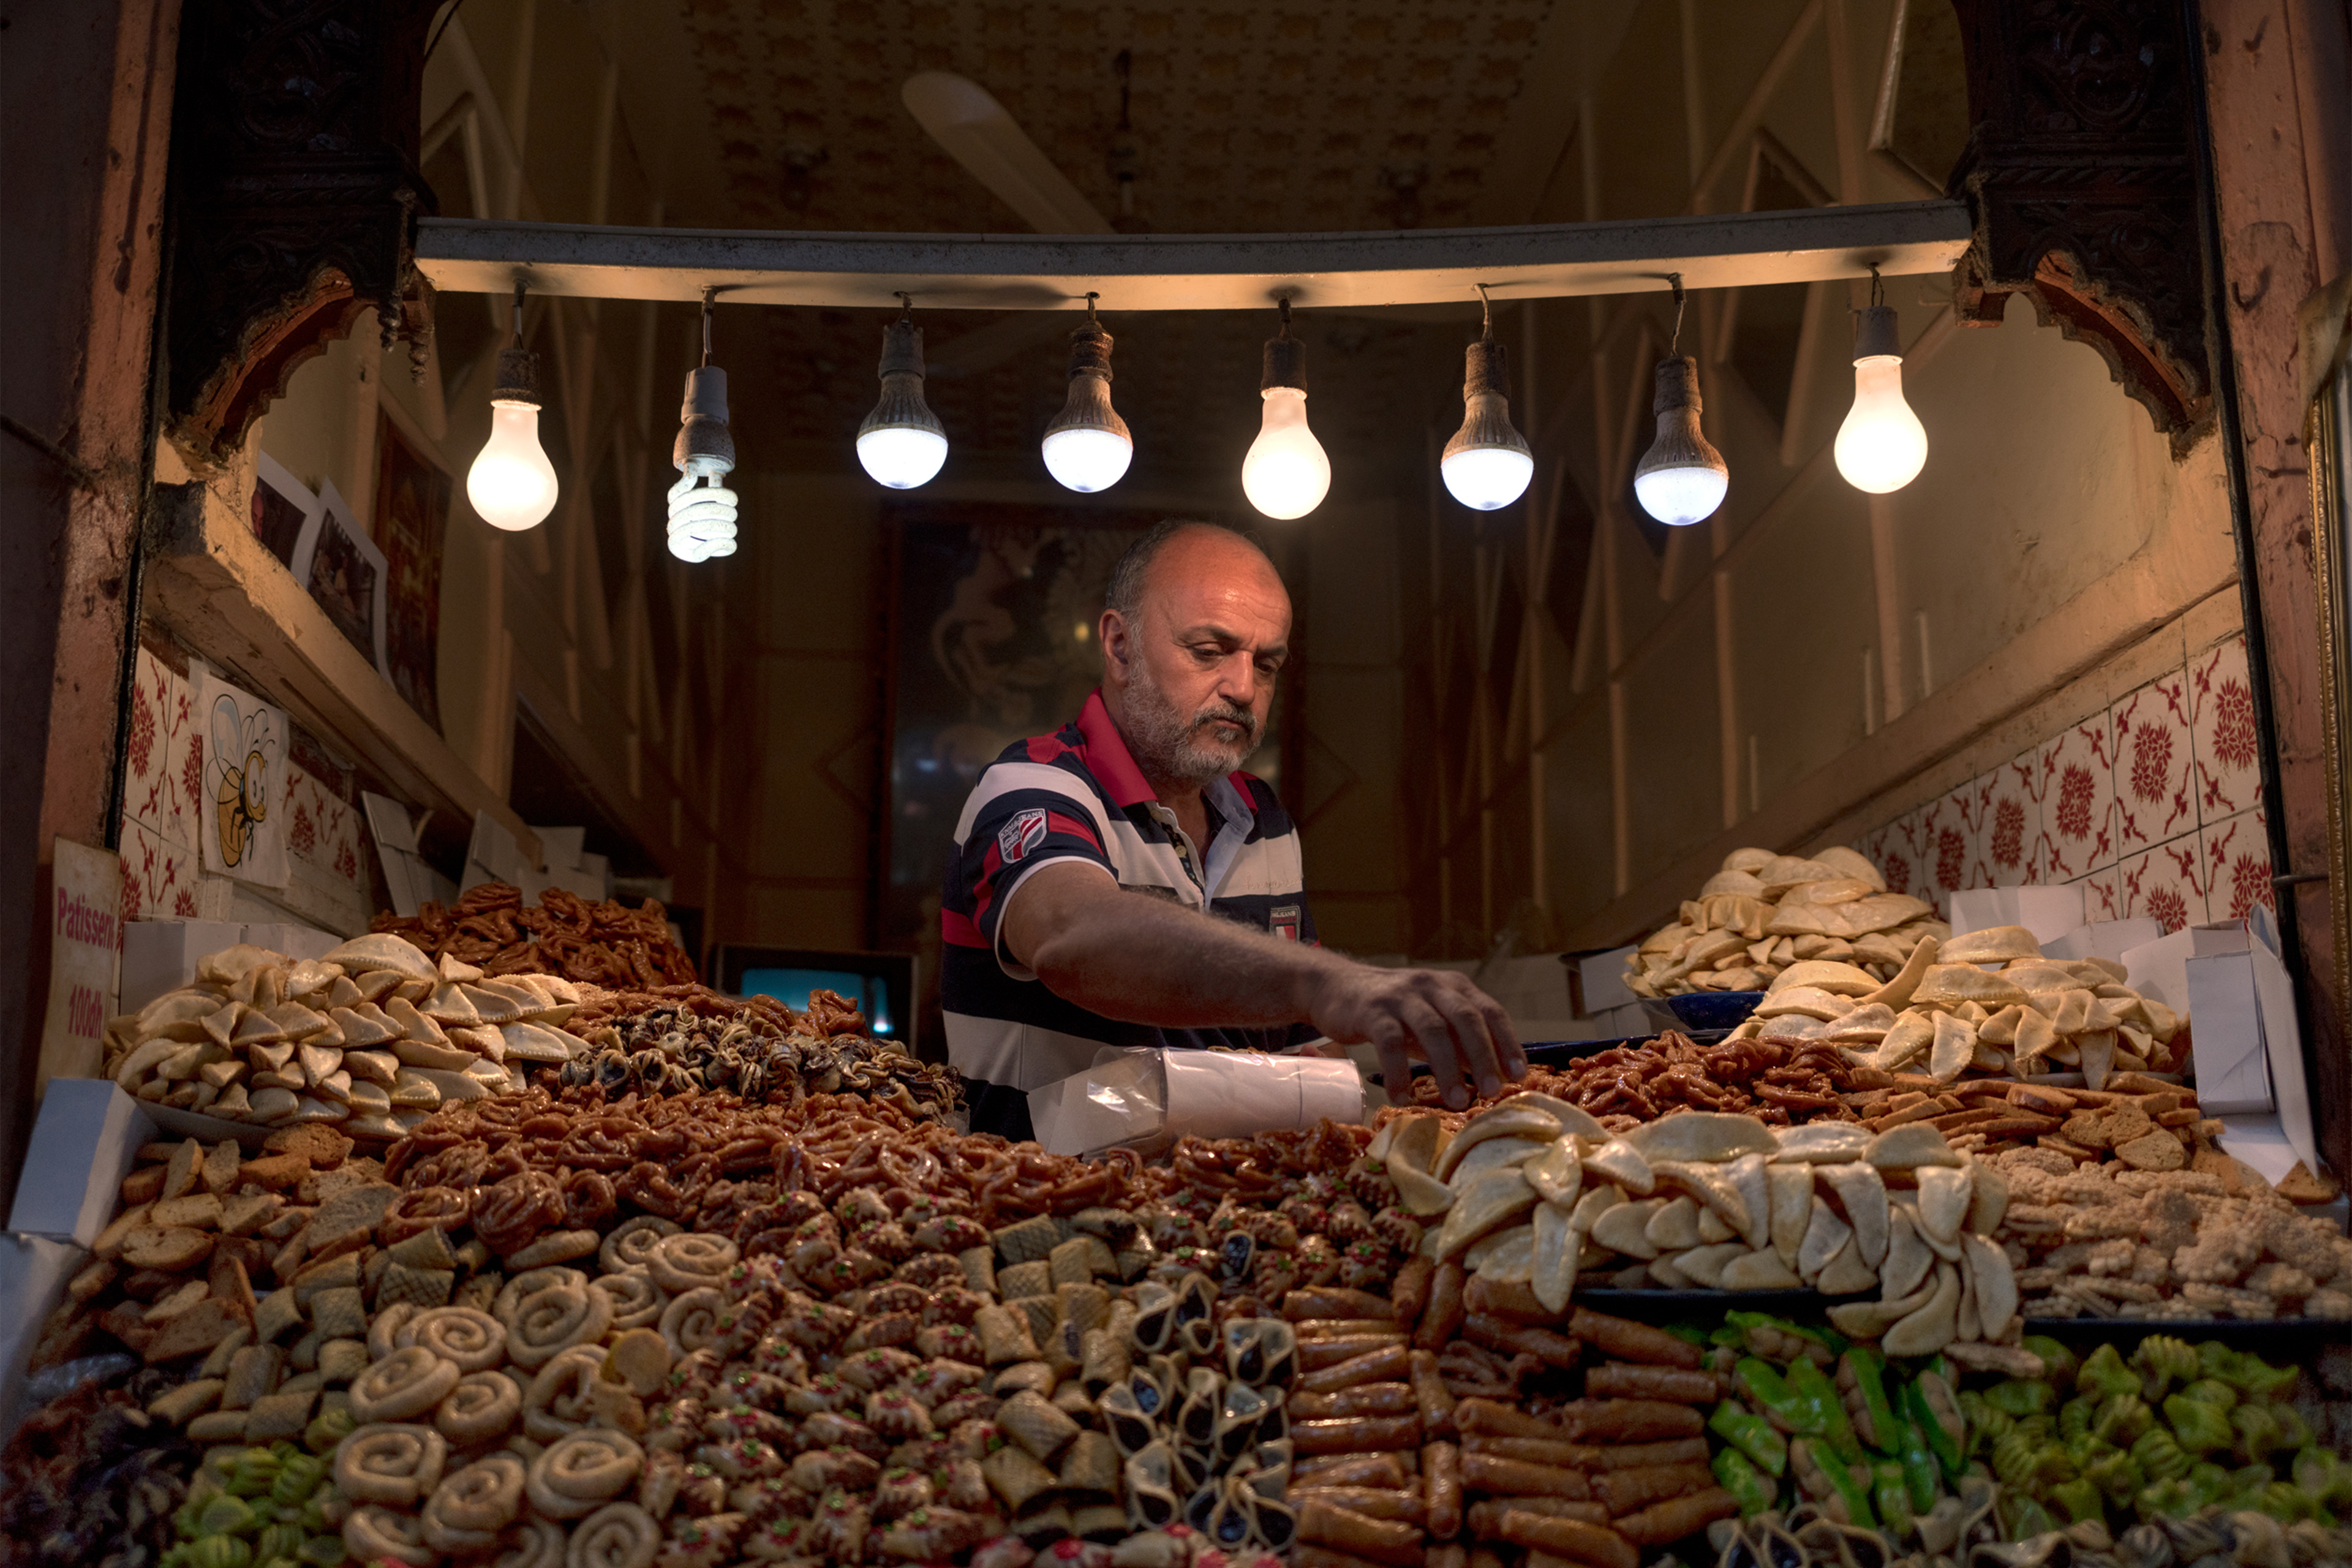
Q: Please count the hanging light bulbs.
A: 8